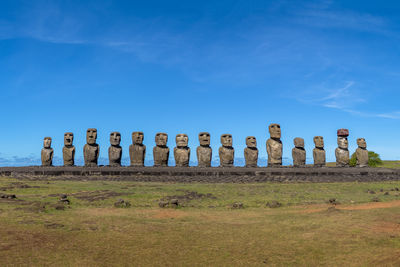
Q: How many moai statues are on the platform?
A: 15